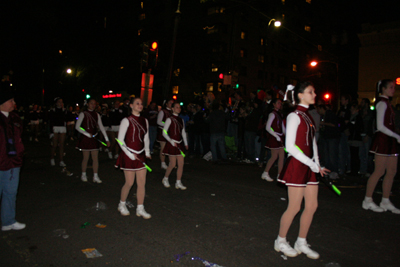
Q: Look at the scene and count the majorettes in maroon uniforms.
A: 7